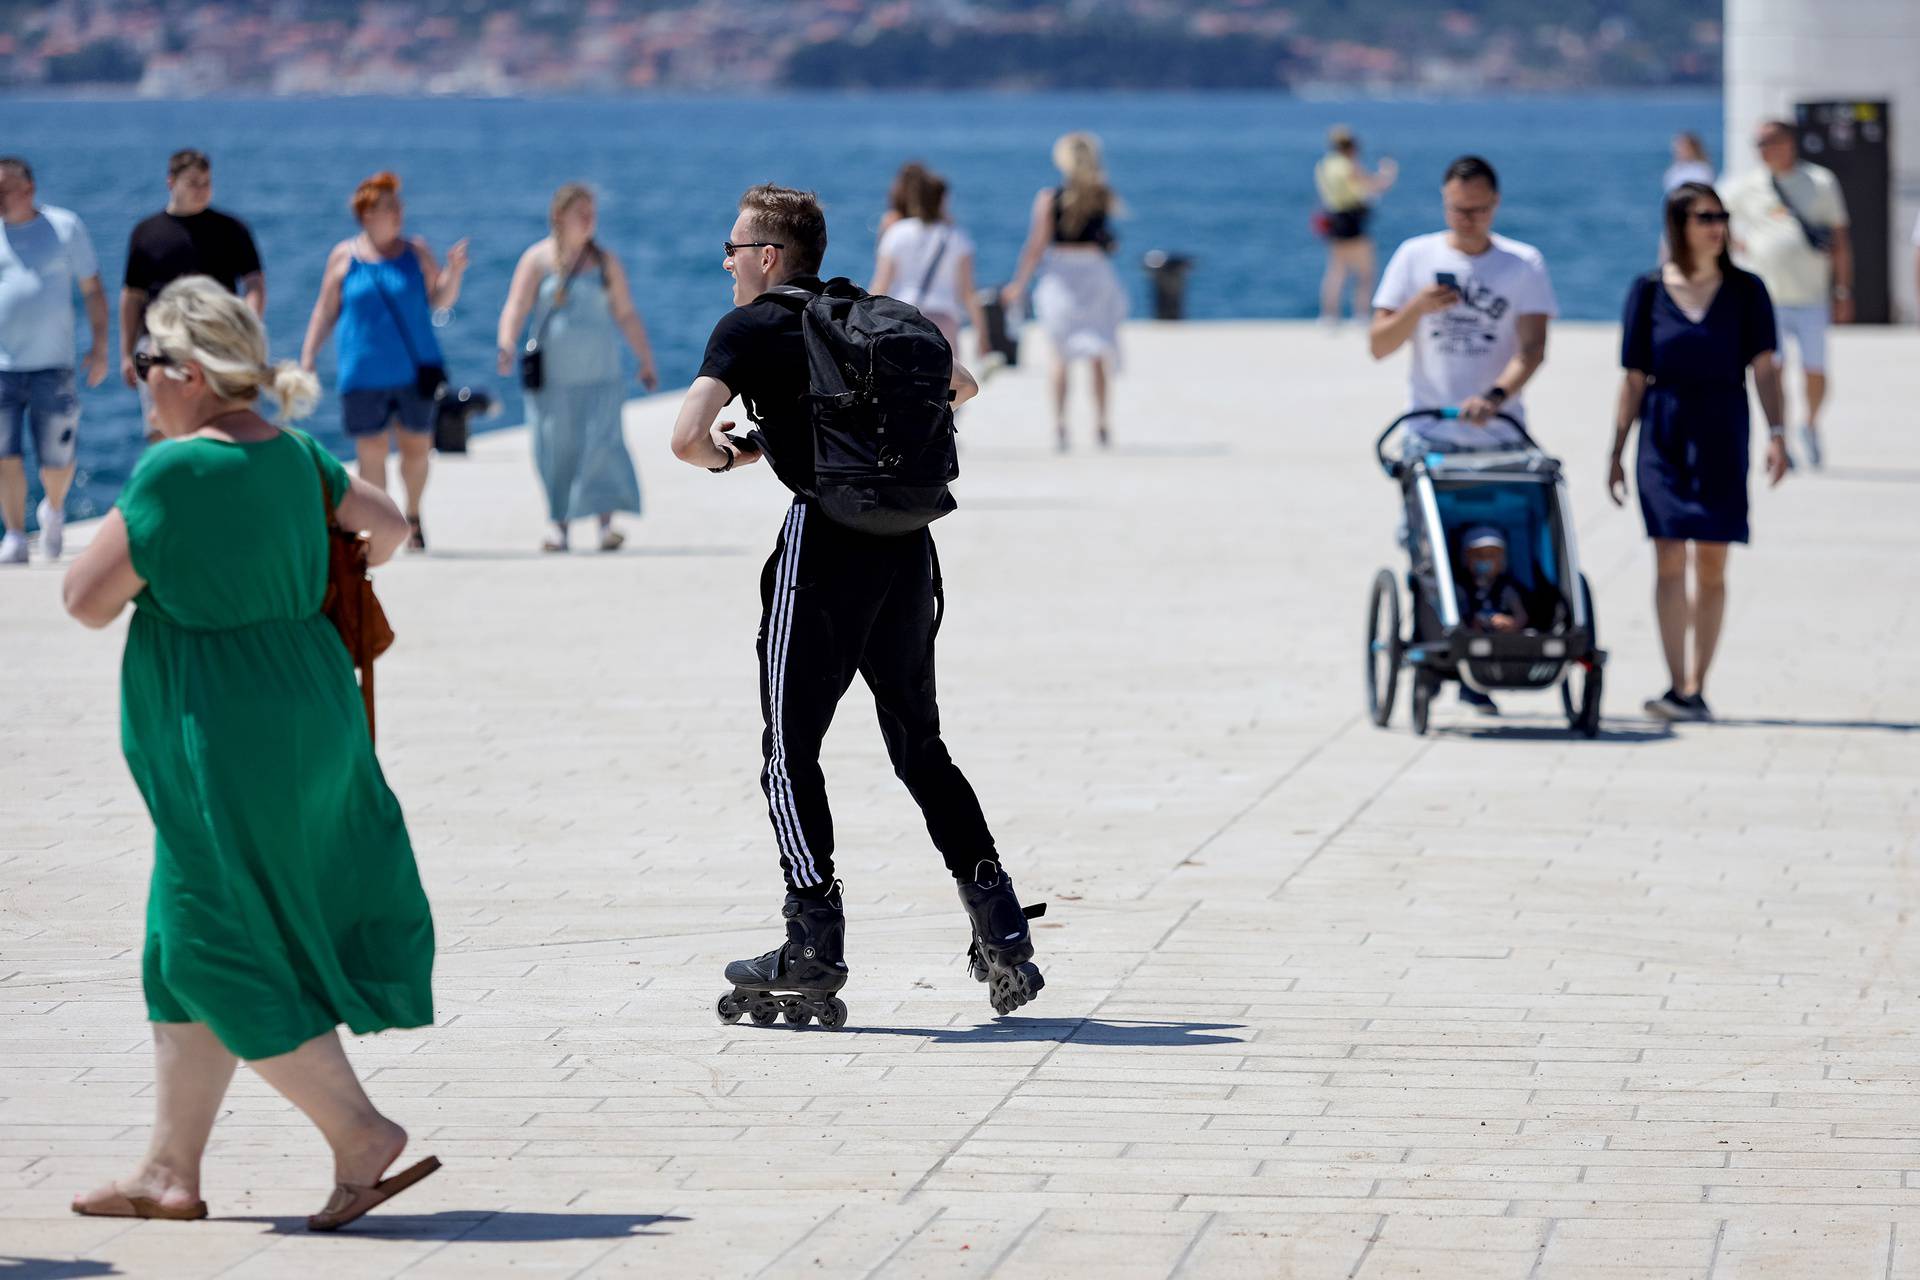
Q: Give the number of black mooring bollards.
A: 3